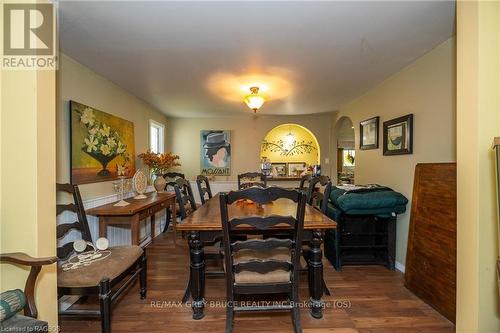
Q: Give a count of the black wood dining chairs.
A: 8